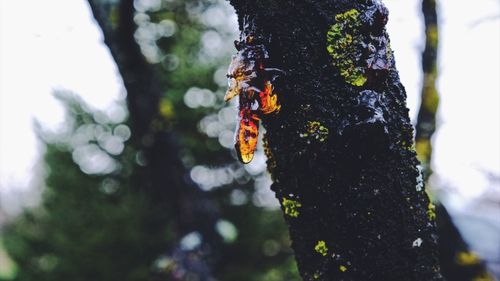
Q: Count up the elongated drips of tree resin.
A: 1